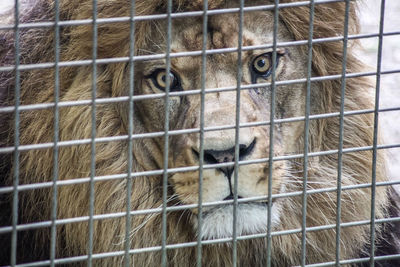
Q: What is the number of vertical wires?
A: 11